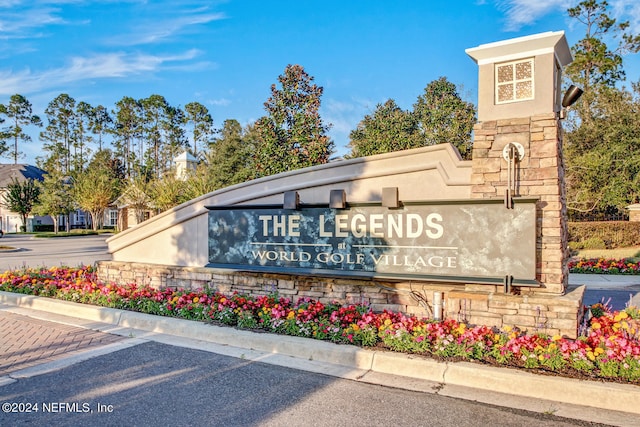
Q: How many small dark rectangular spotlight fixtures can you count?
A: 3